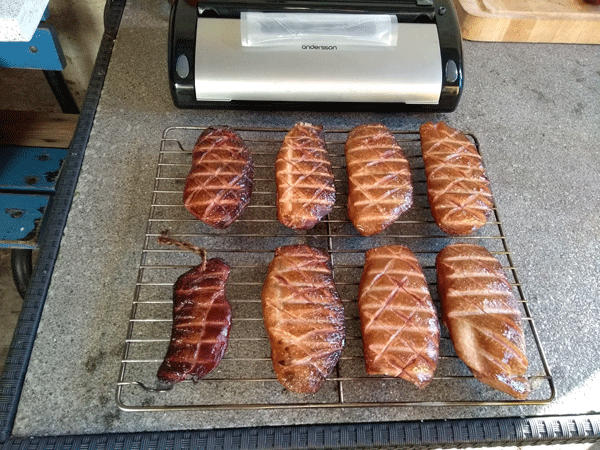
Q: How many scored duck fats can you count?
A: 8